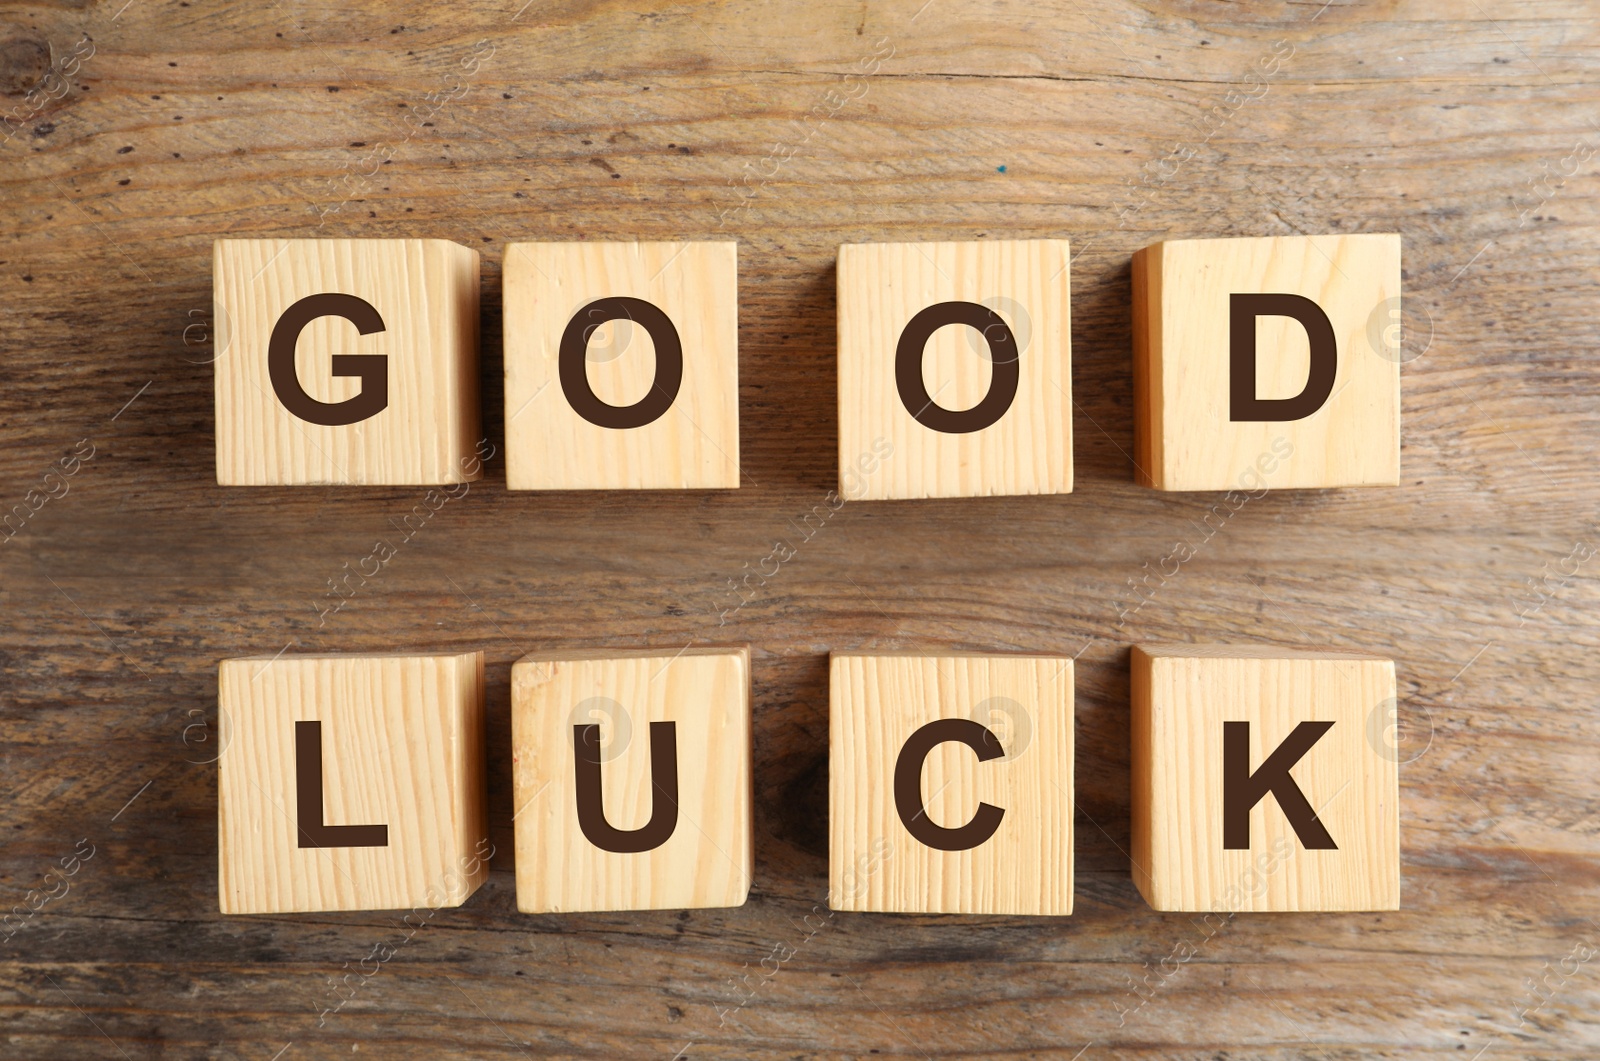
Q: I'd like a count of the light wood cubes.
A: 8